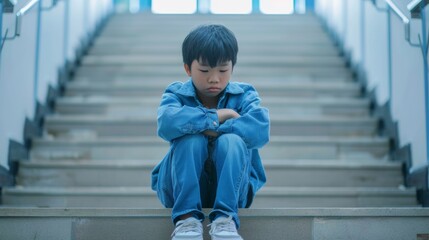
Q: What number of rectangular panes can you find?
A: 3